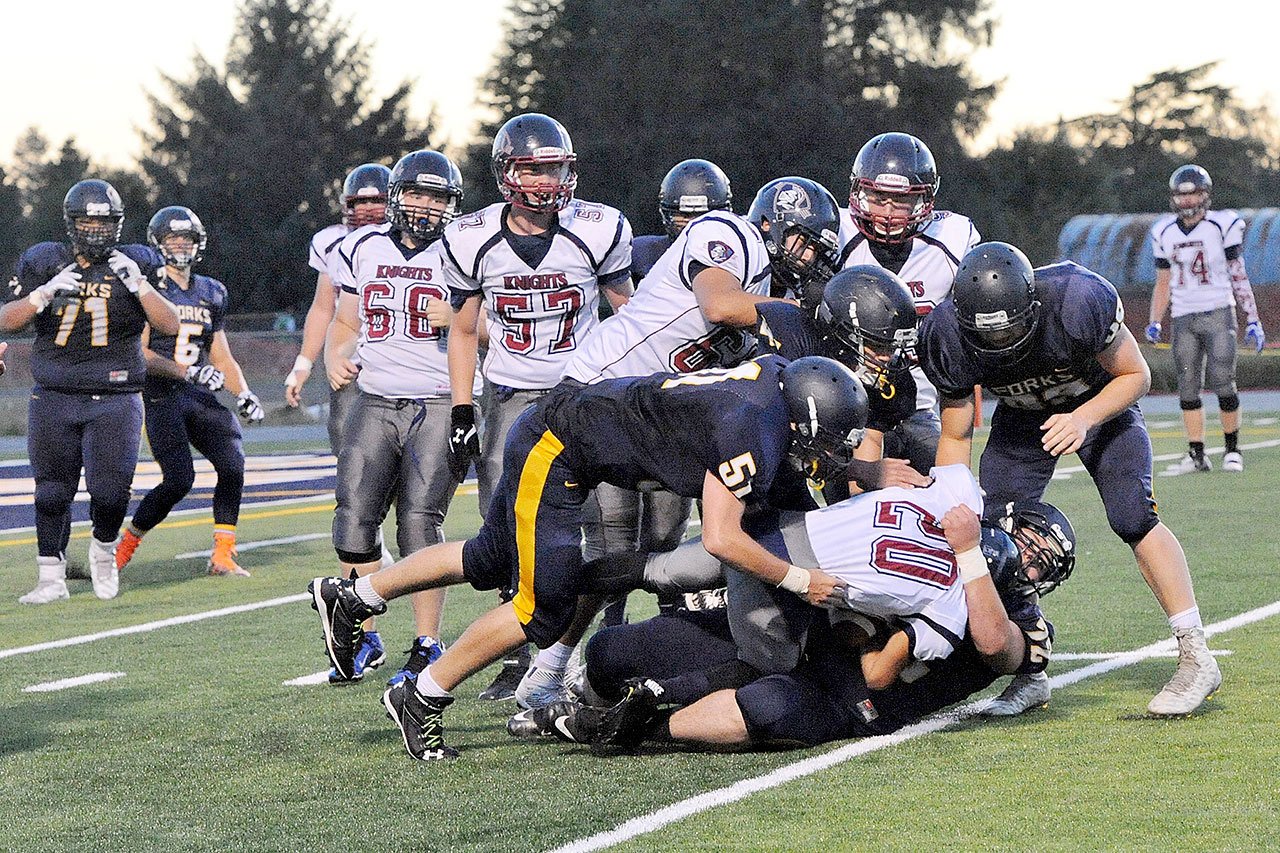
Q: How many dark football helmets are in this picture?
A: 14